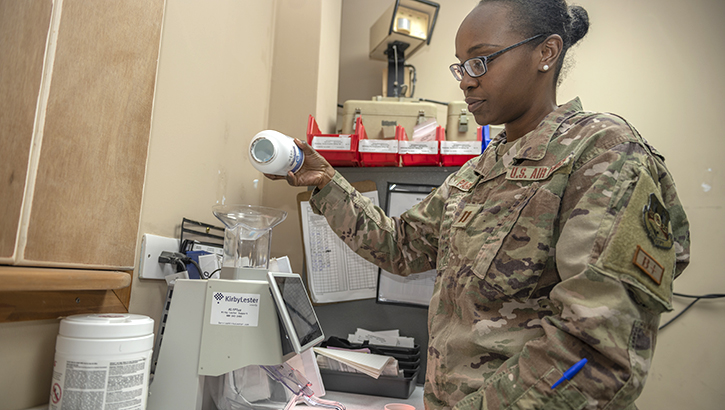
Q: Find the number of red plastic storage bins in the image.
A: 4